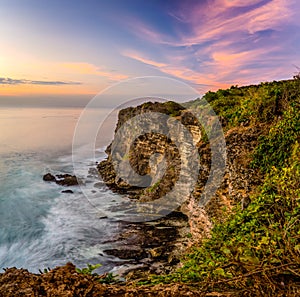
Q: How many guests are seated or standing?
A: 0